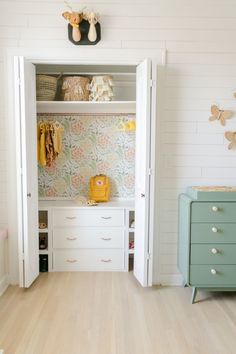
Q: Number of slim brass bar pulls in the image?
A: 6